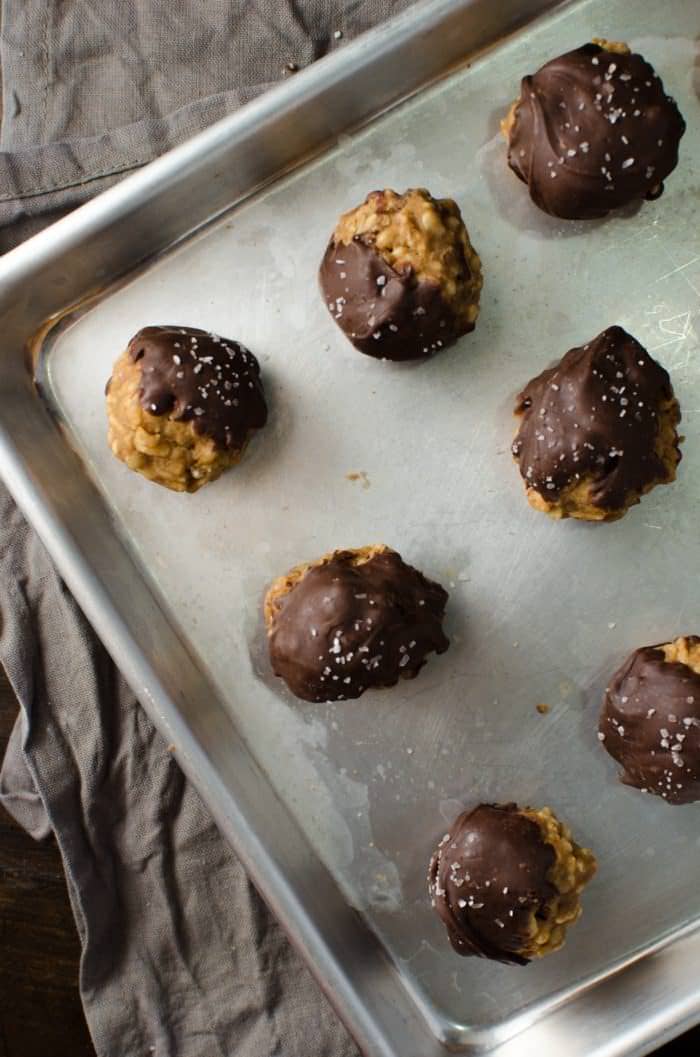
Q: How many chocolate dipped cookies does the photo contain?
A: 7